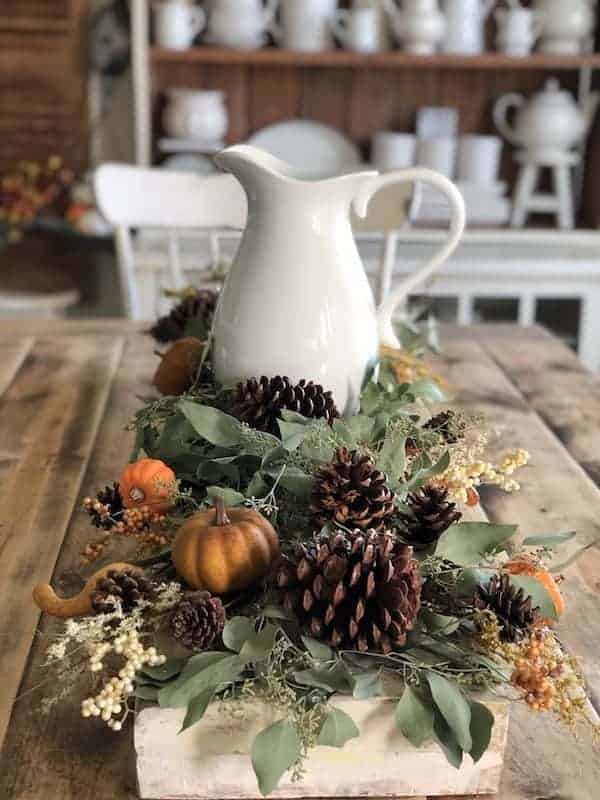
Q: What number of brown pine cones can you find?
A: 10